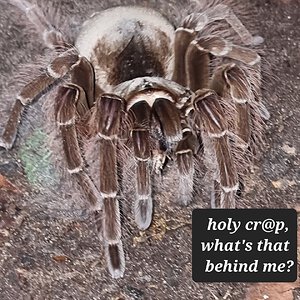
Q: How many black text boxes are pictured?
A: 1